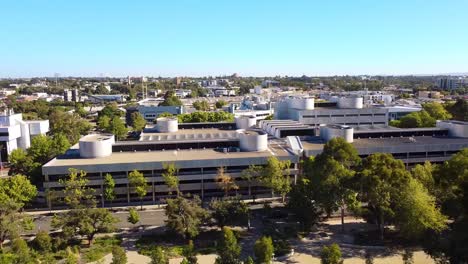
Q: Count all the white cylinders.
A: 8